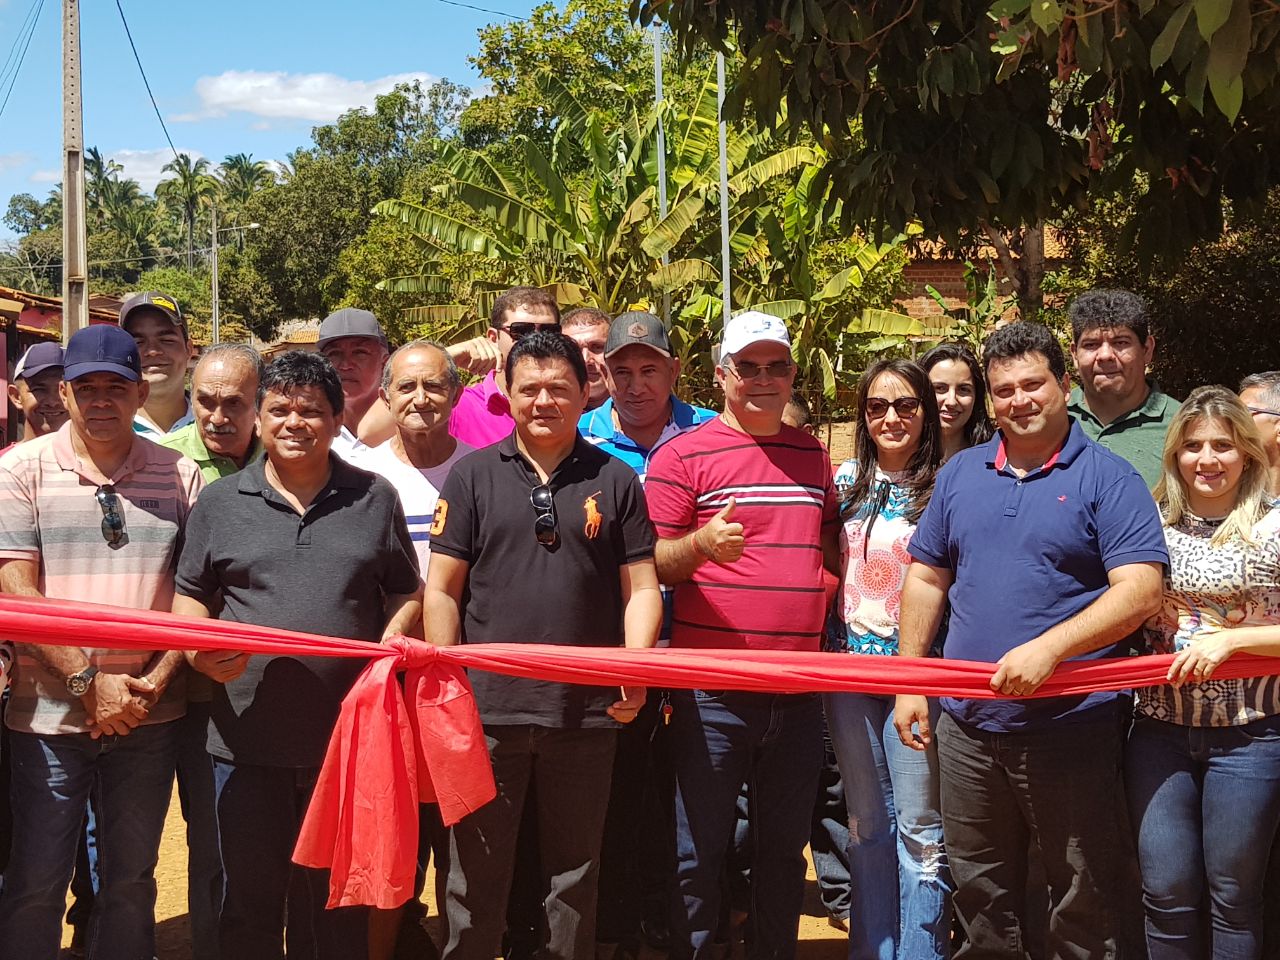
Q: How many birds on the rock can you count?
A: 0